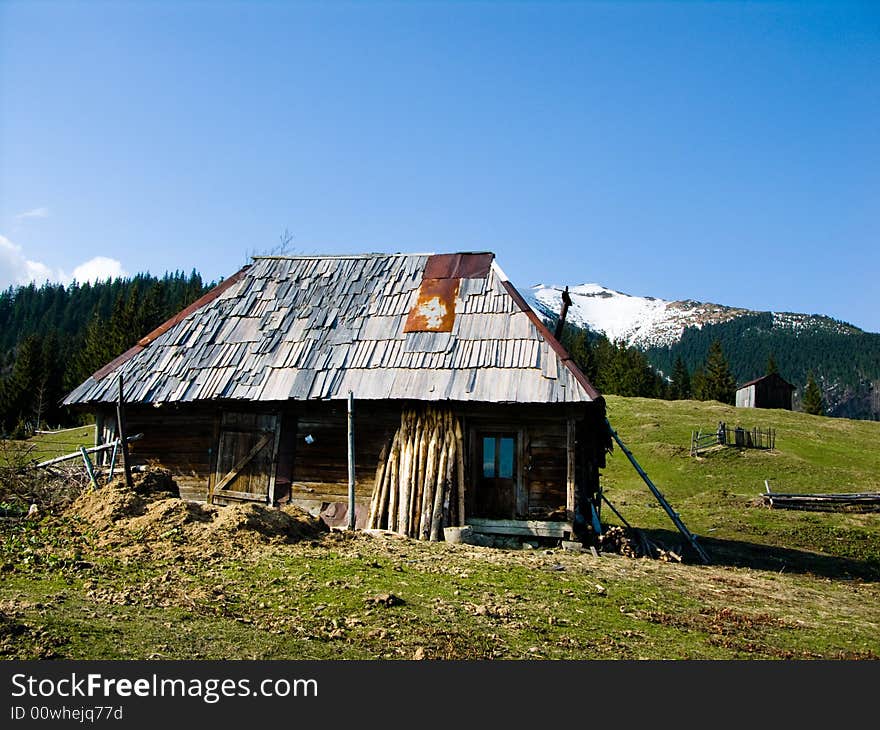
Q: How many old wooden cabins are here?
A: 2